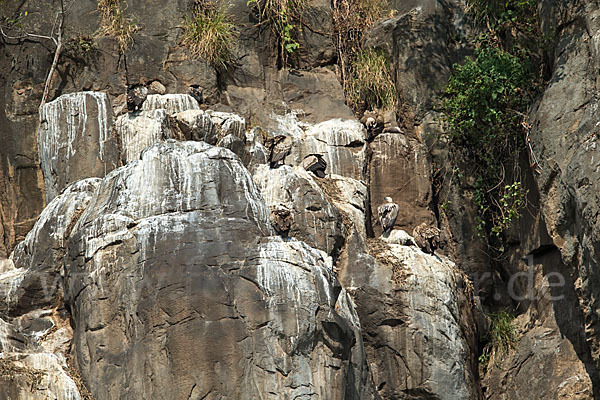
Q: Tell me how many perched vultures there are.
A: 8